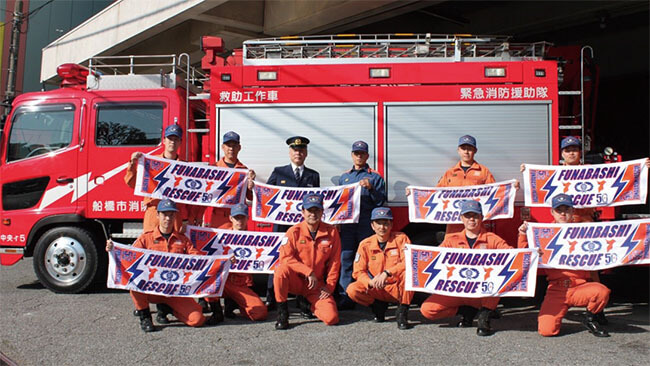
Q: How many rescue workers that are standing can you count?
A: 6